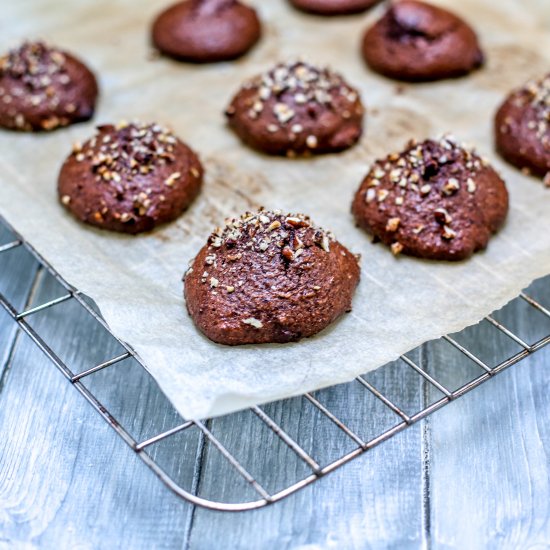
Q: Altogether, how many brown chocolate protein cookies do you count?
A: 9